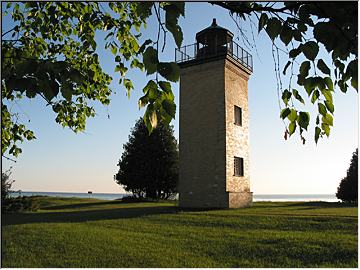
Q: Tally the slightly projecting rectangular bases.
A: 1